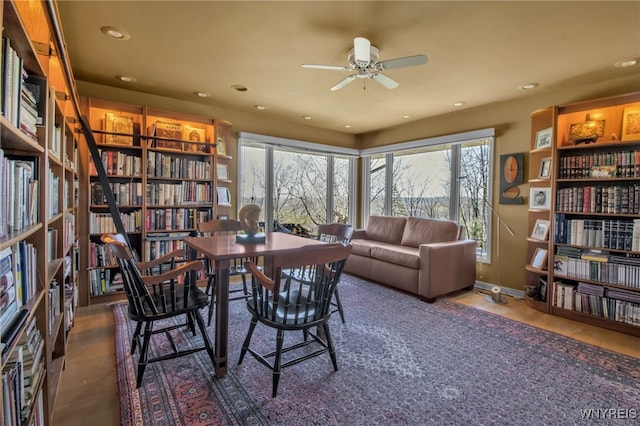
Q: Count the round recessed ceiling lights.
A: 11